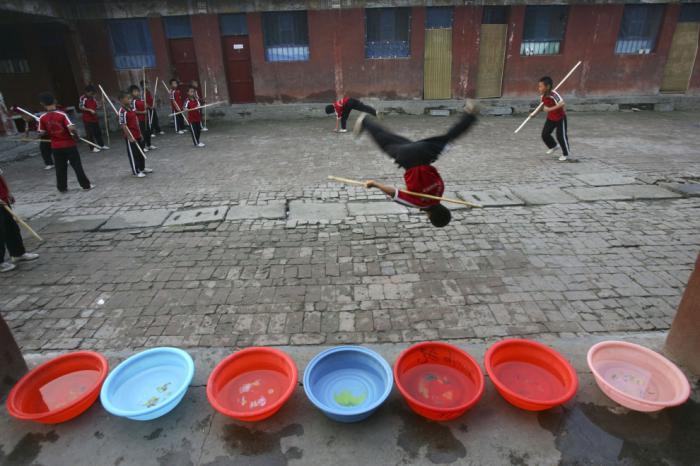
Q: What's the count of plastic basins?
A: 7